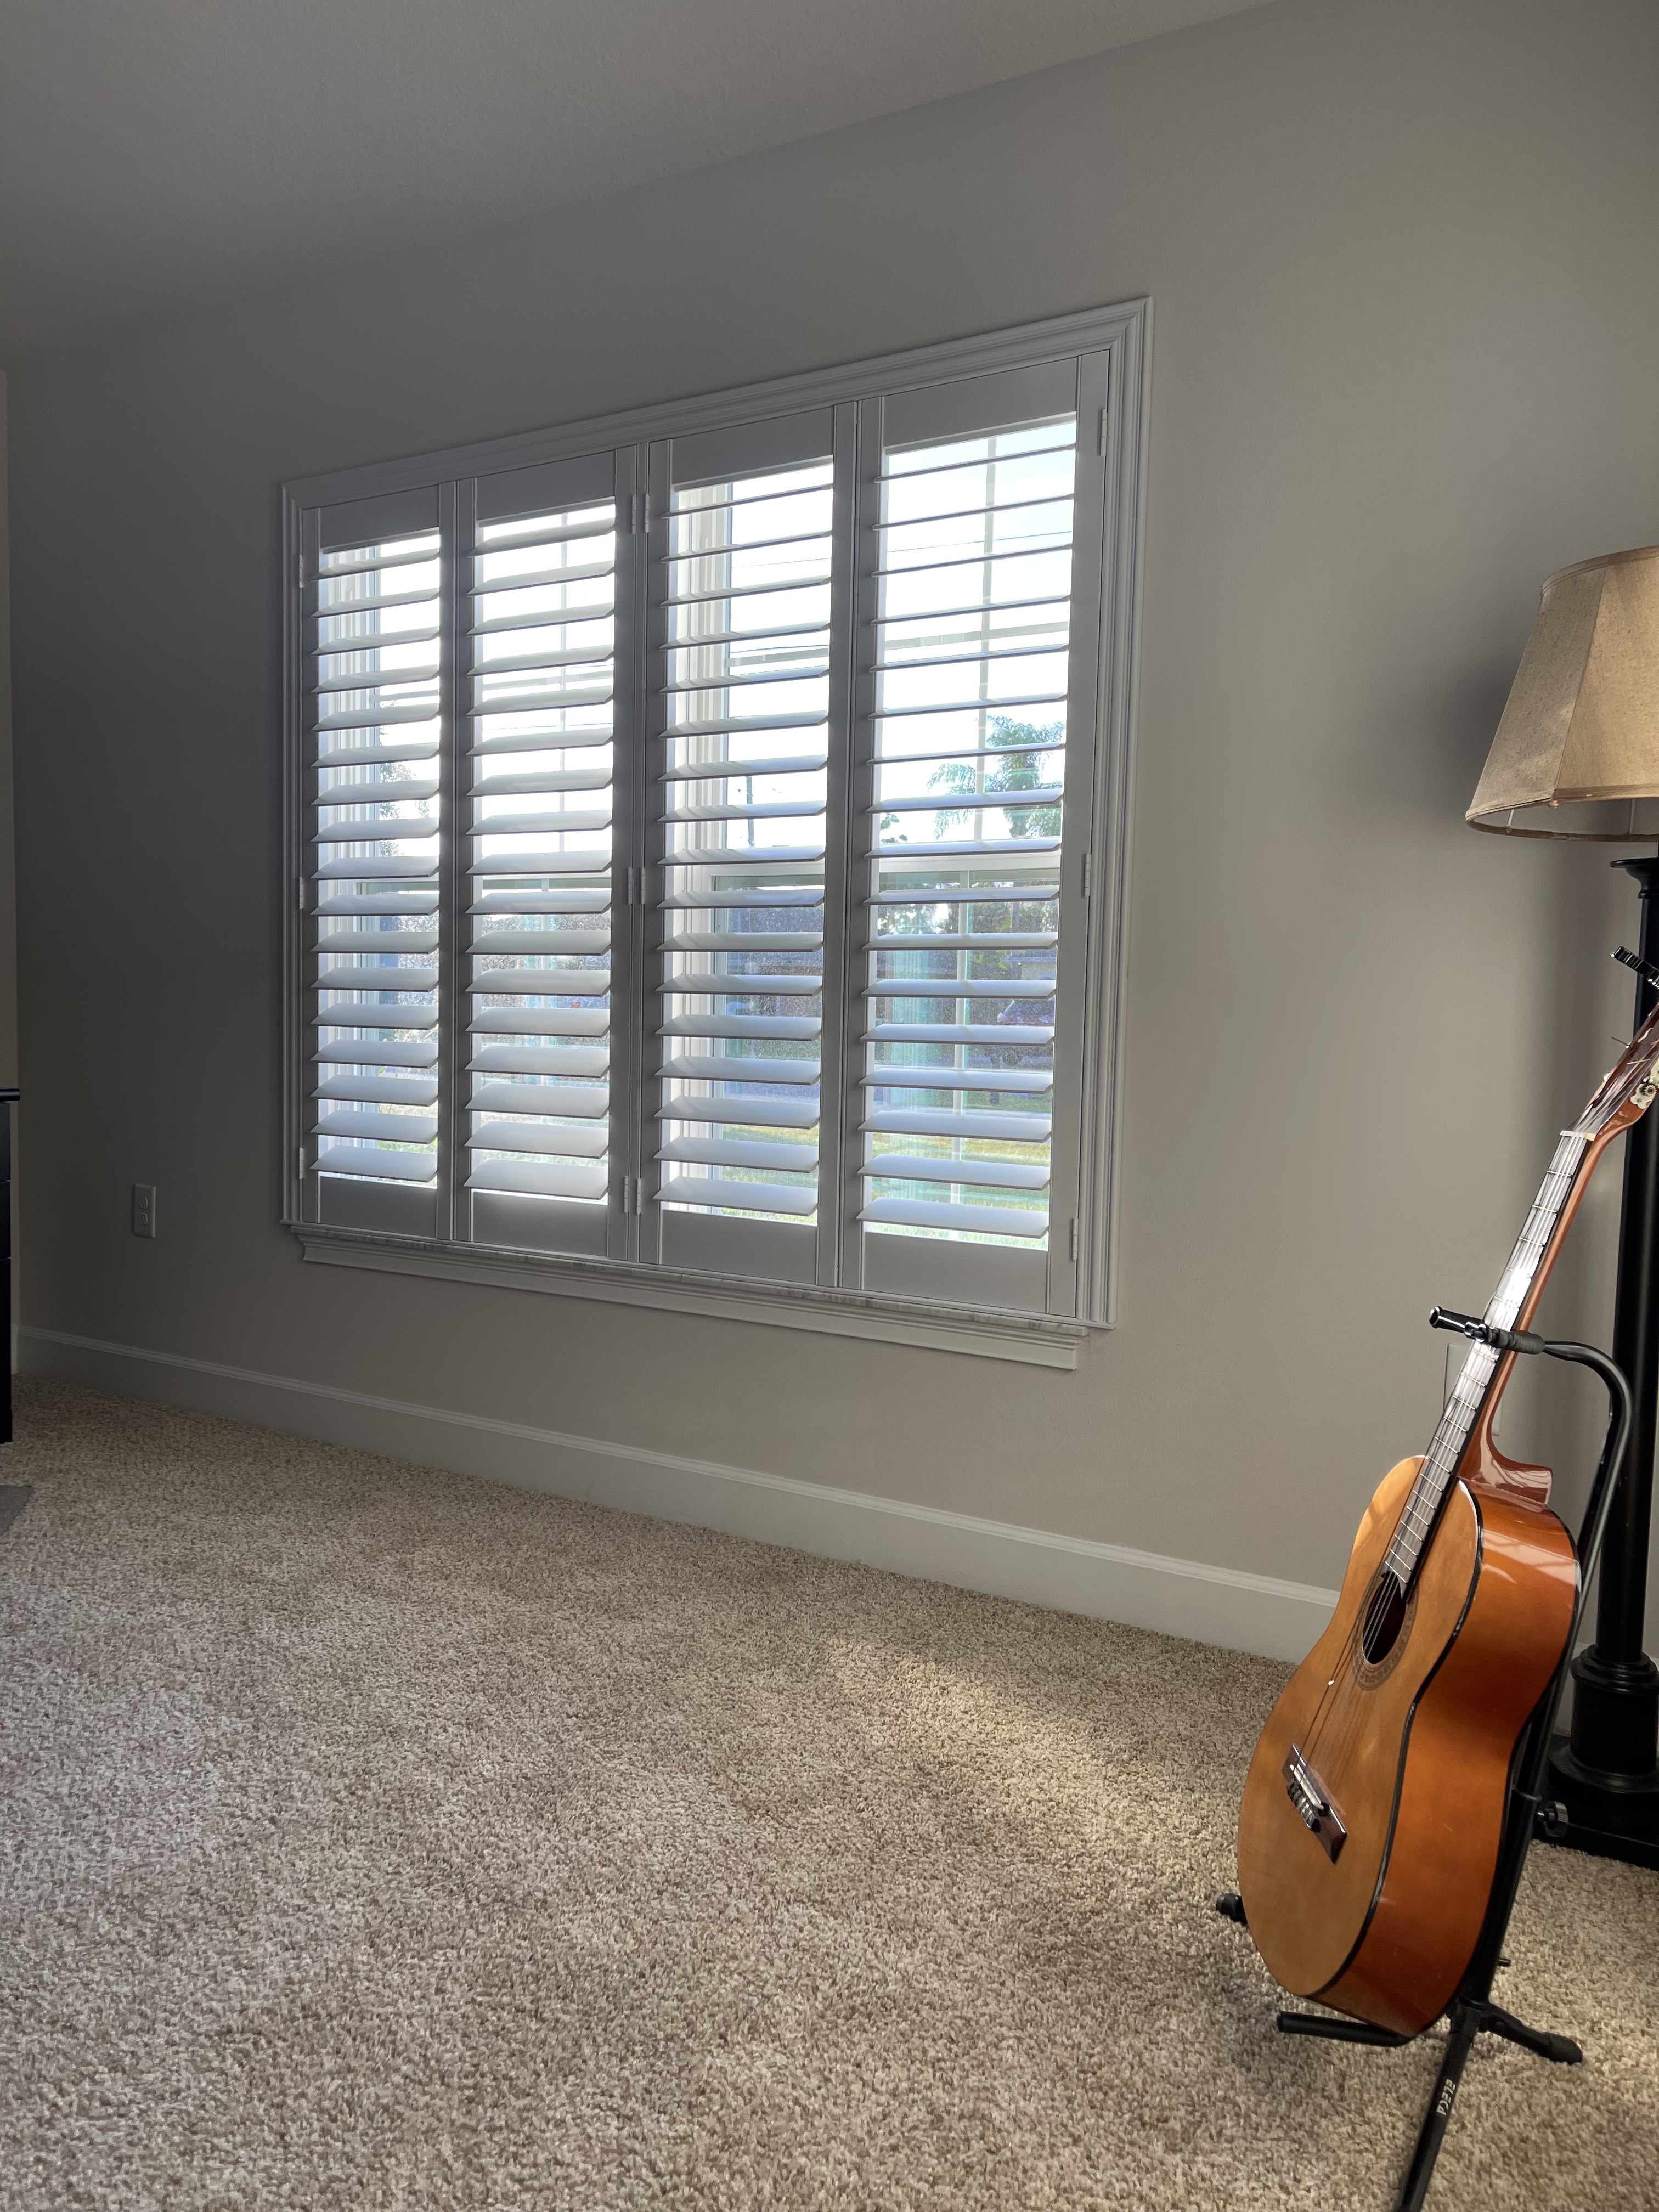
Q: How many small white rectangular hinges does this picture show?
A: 12